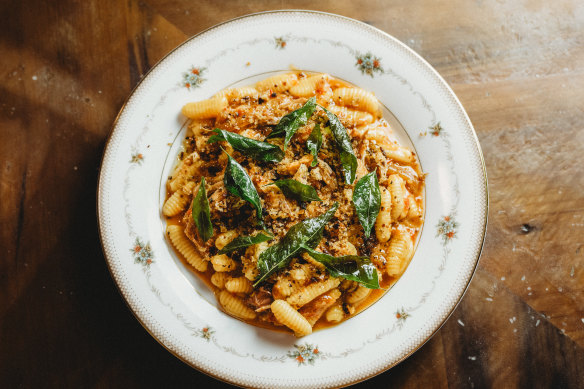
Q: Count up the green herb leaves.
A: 11